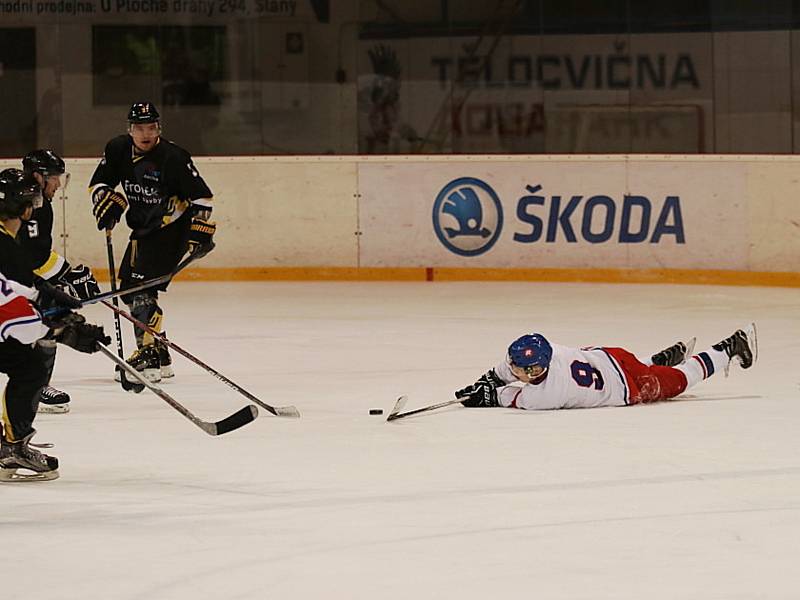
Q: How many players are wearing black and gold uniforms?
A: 3